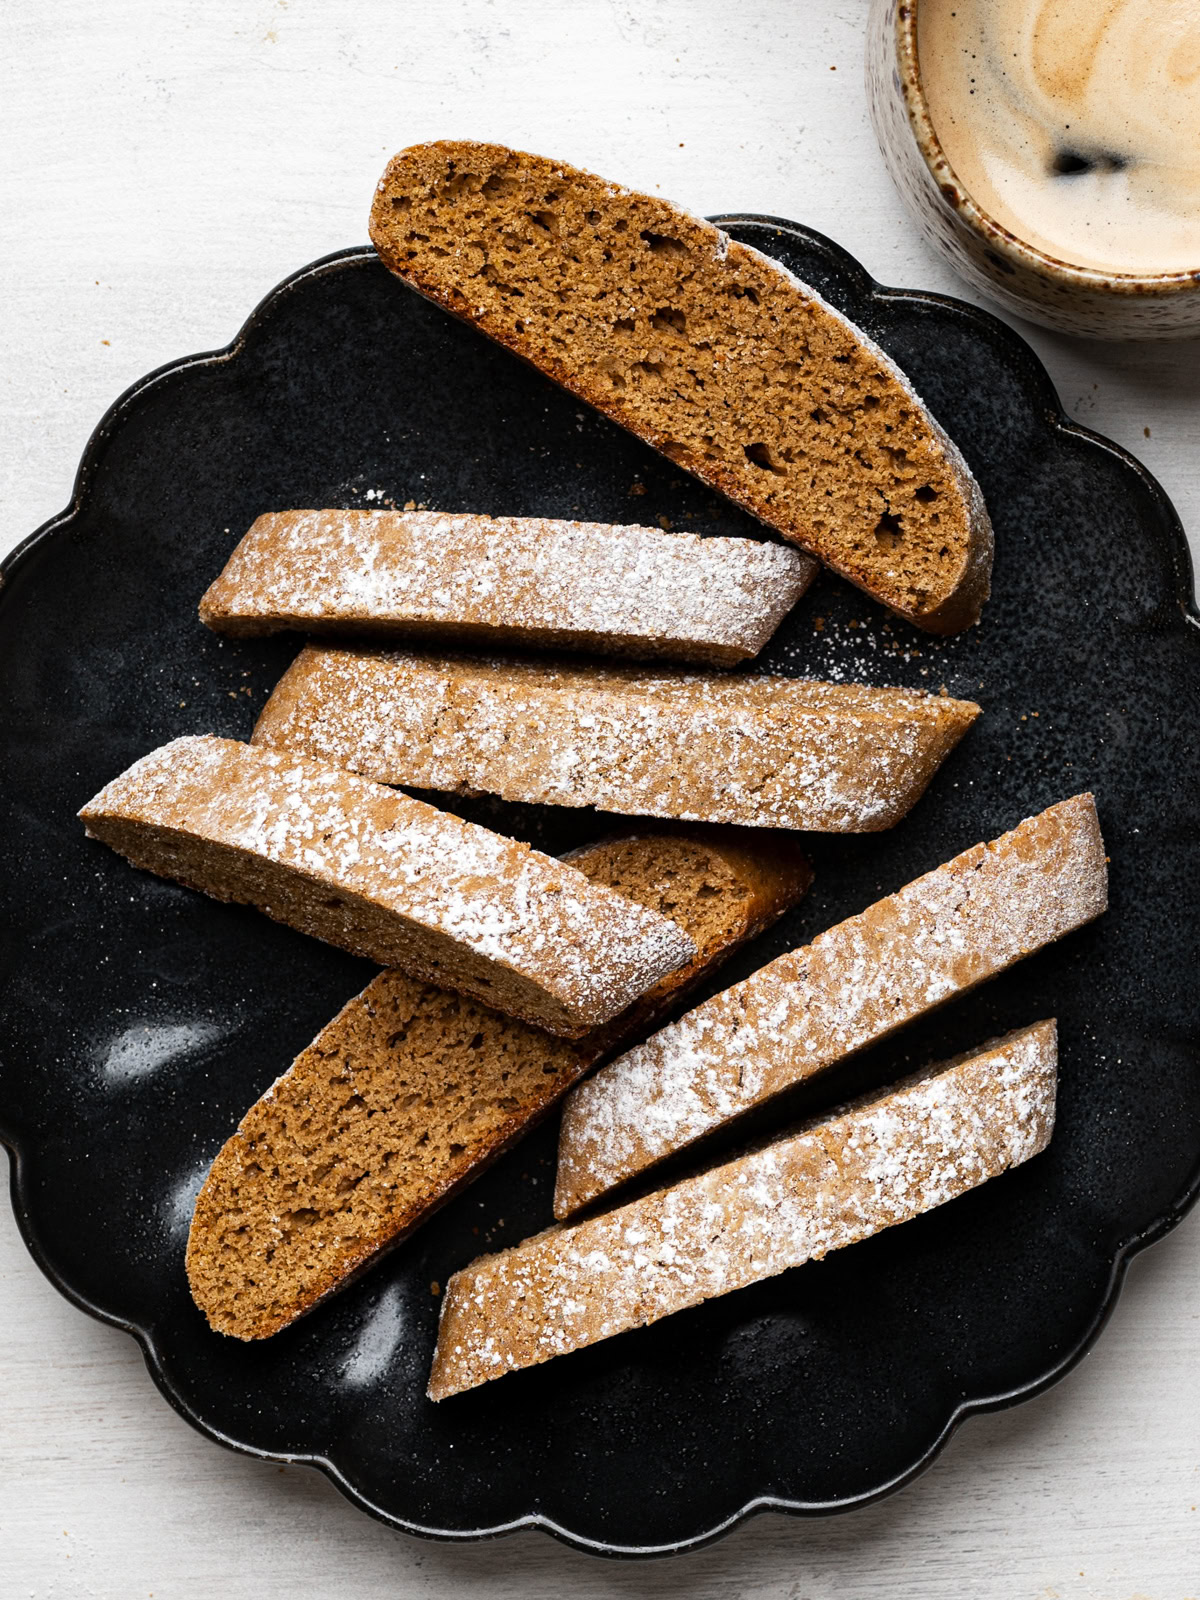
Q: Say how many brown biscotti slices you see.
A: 7